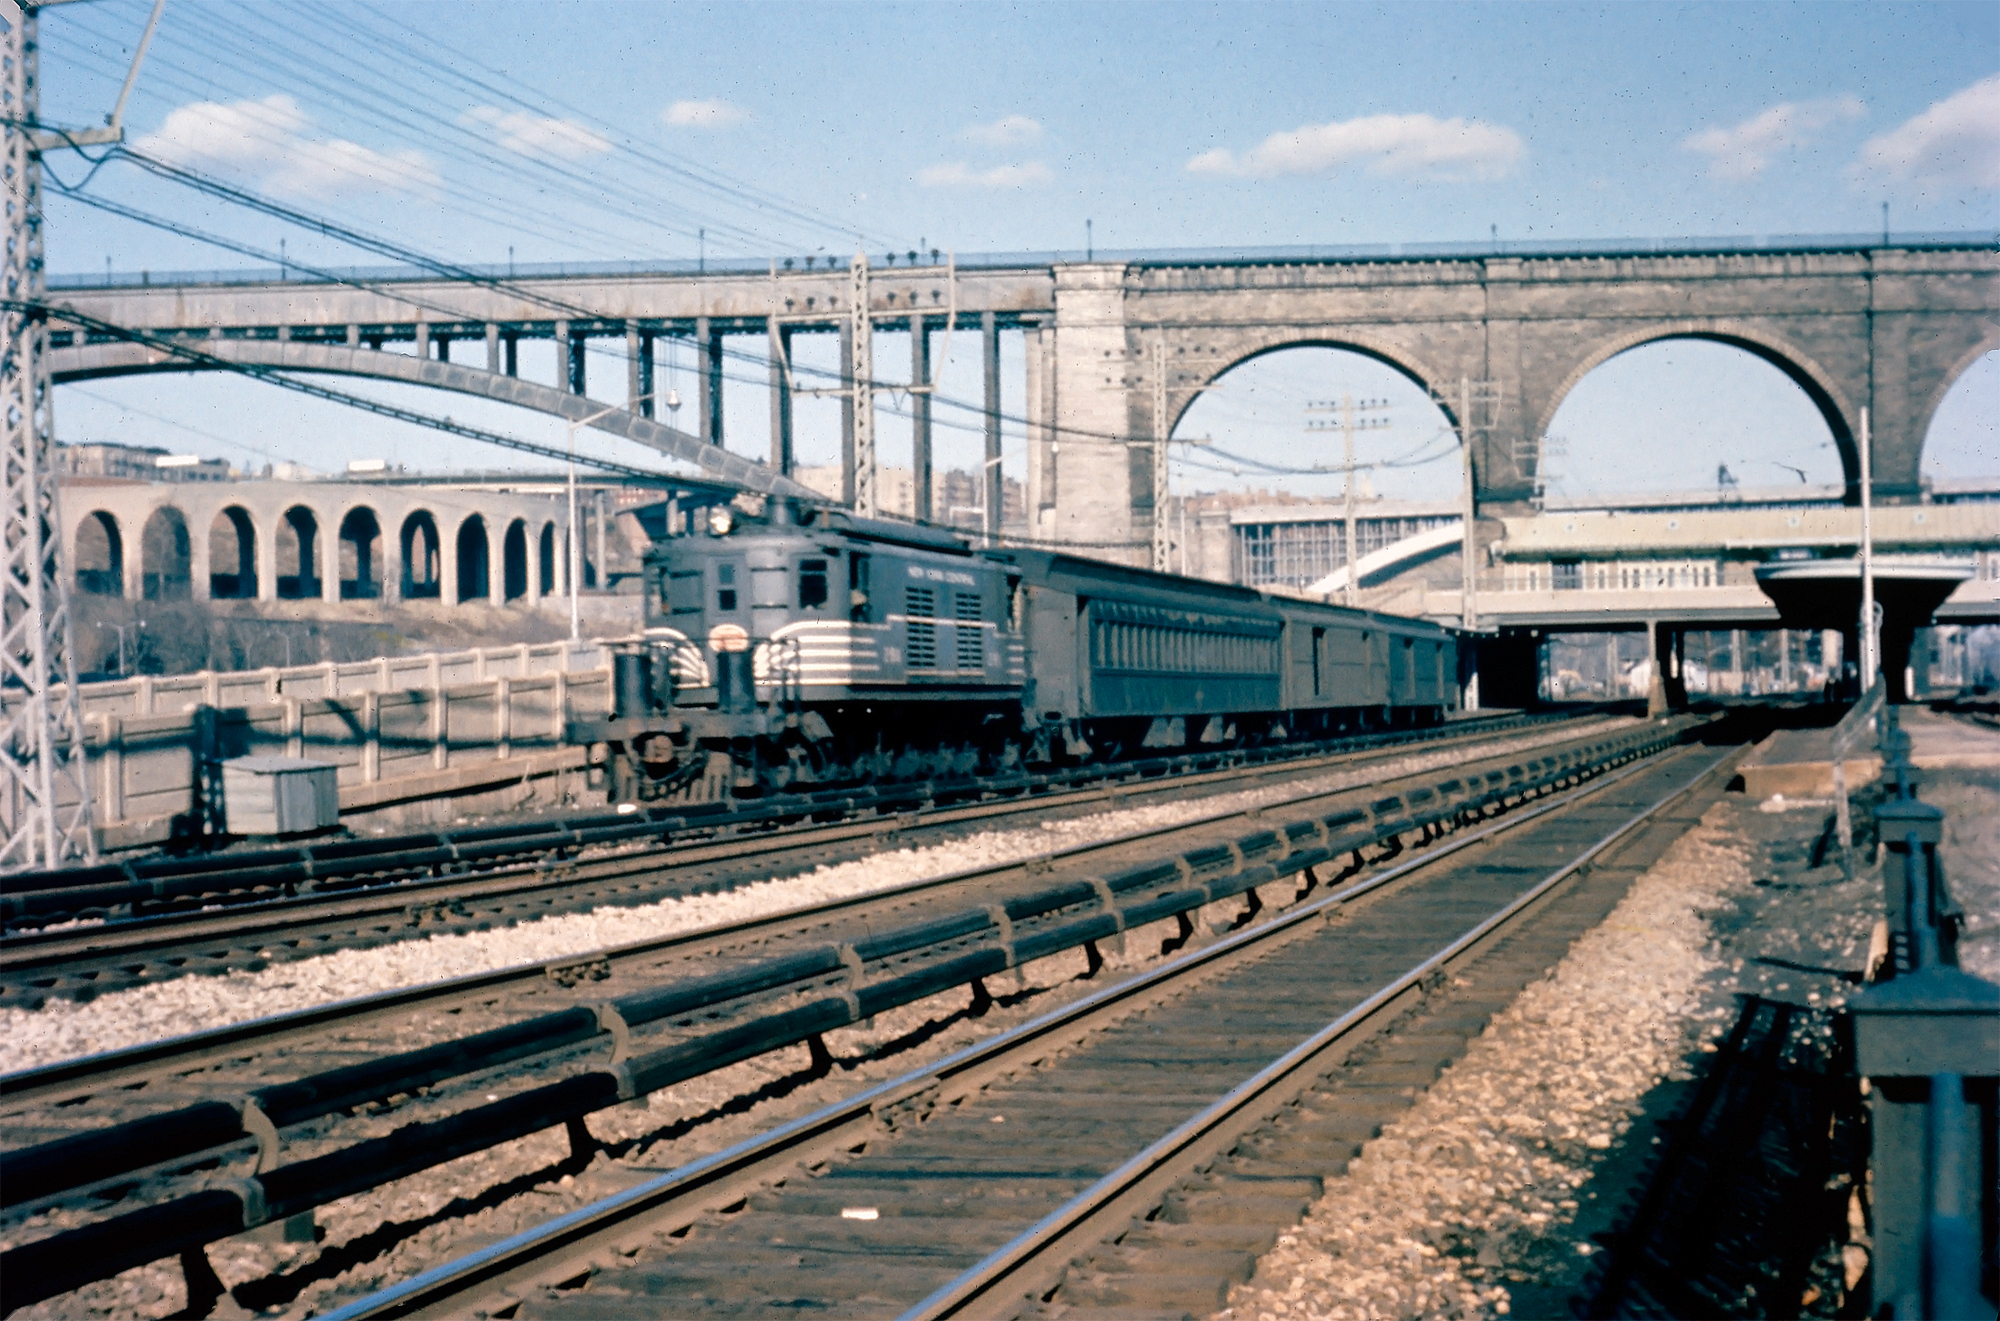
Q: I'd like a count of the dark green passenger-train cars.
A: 3